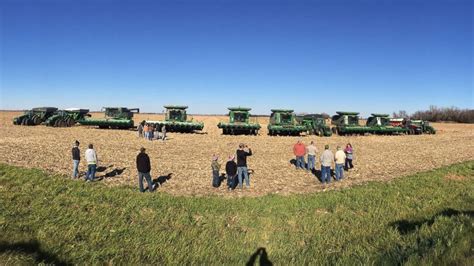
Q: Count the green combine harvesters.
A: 6